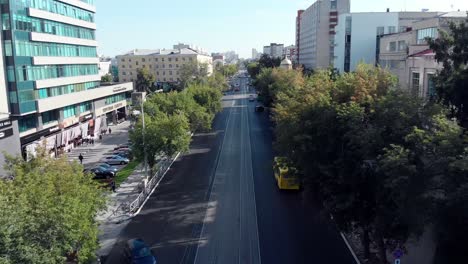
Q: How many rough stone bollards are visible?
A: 0